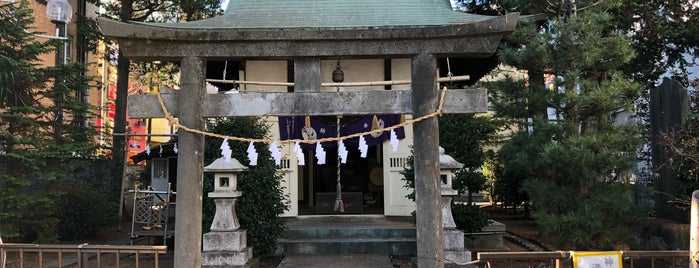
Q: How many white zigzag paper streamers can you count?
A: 8